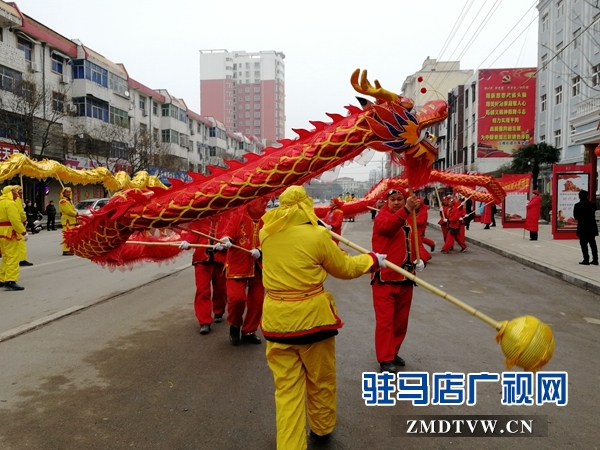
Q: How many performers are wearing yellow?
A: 4